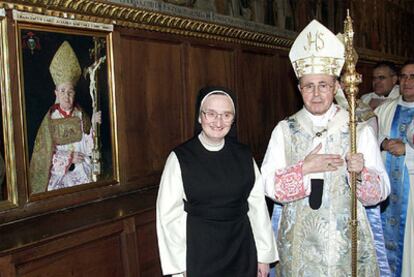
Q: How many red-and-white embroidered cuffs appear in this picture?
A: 2